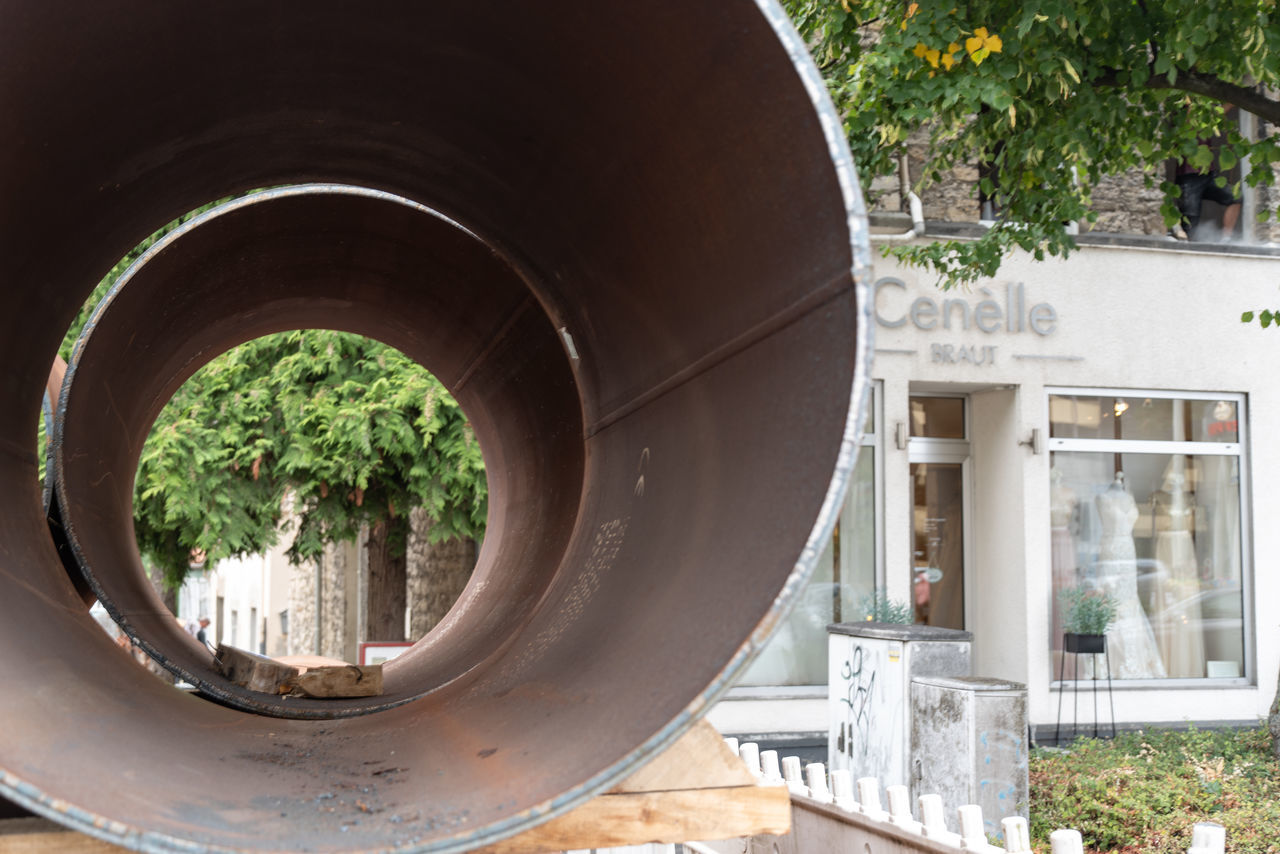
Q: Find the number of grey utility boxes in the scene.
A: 2